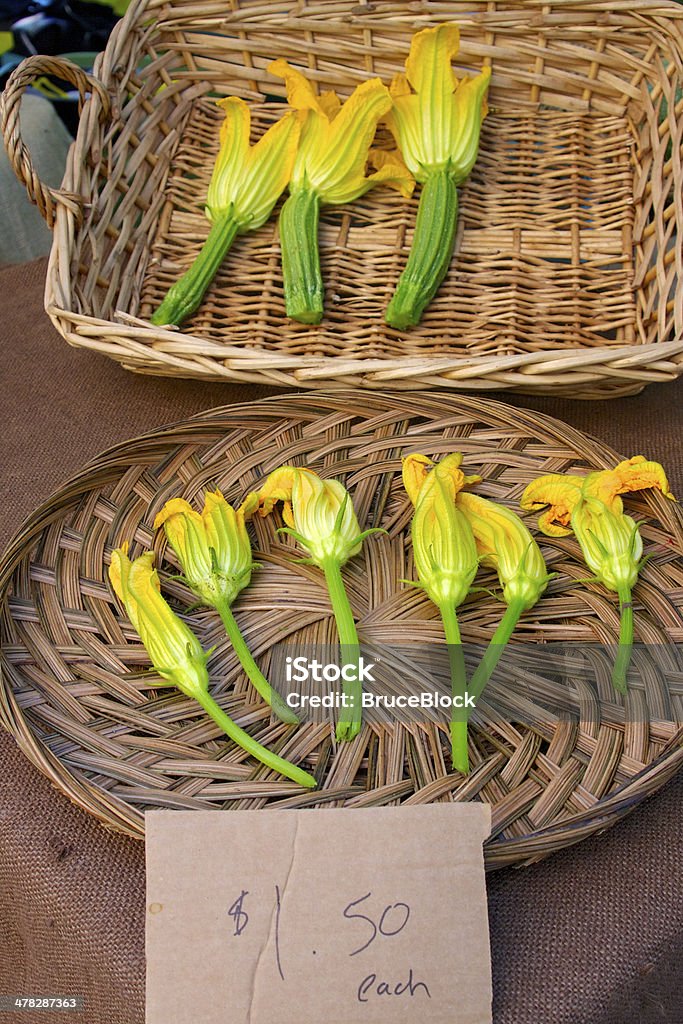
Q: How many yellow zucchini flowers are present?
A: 9